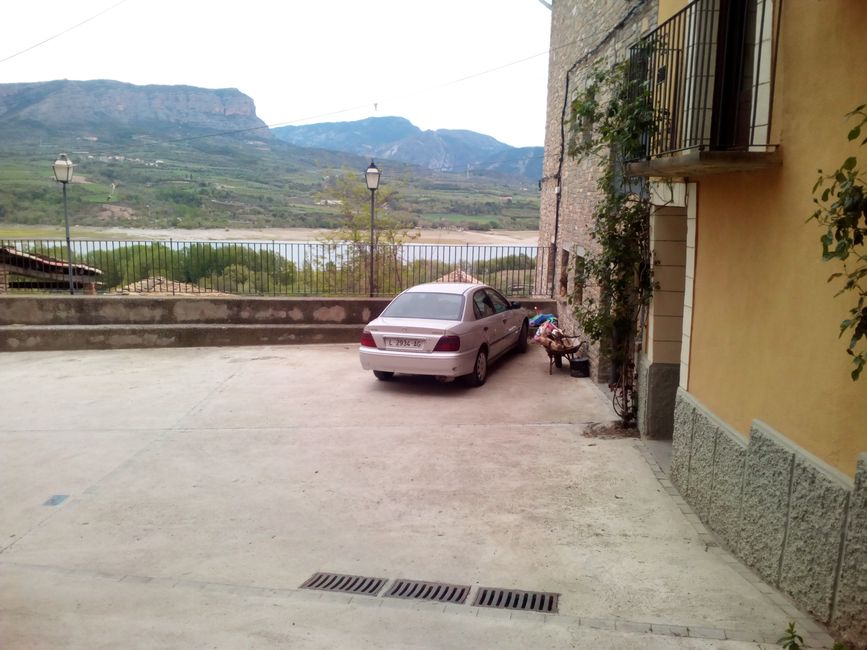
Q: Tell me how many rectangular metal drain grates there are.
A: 3